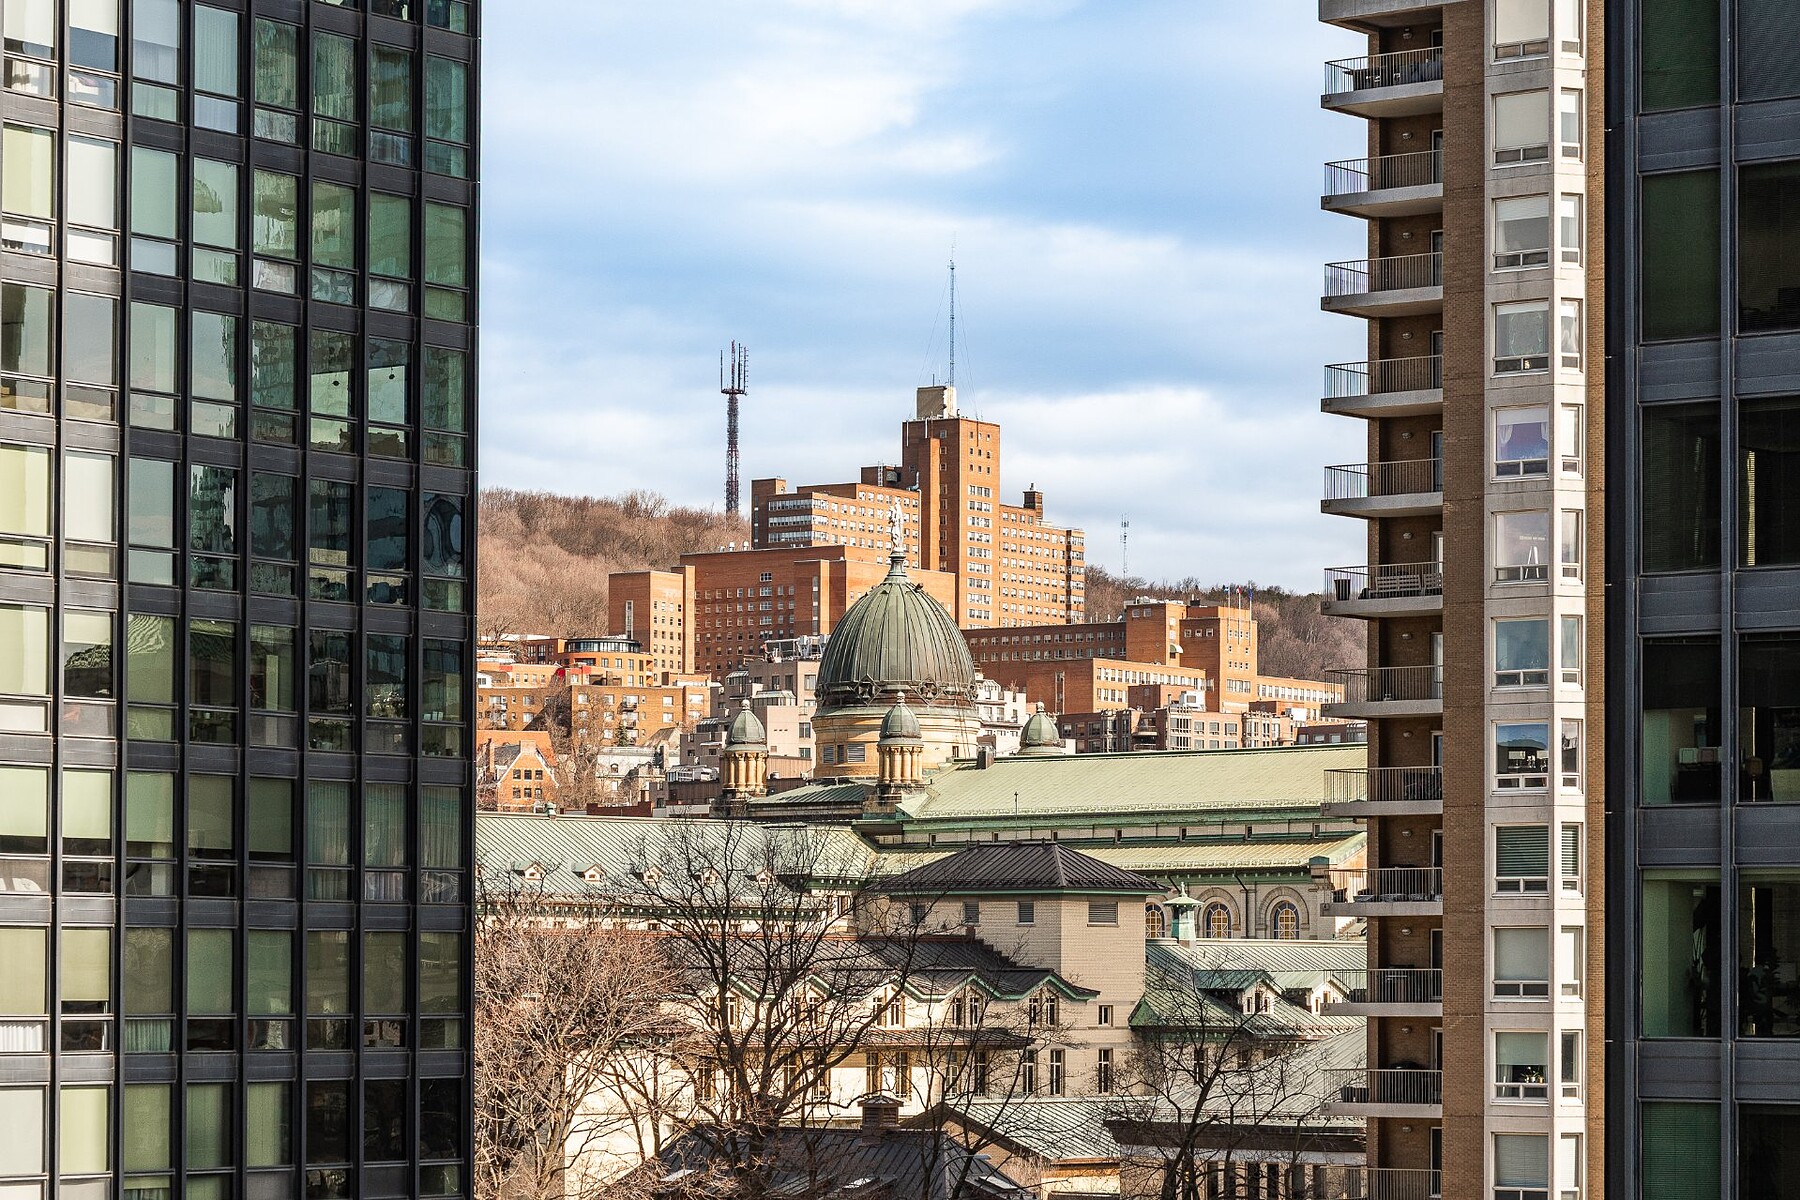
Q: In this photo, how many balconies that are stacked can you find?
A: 12